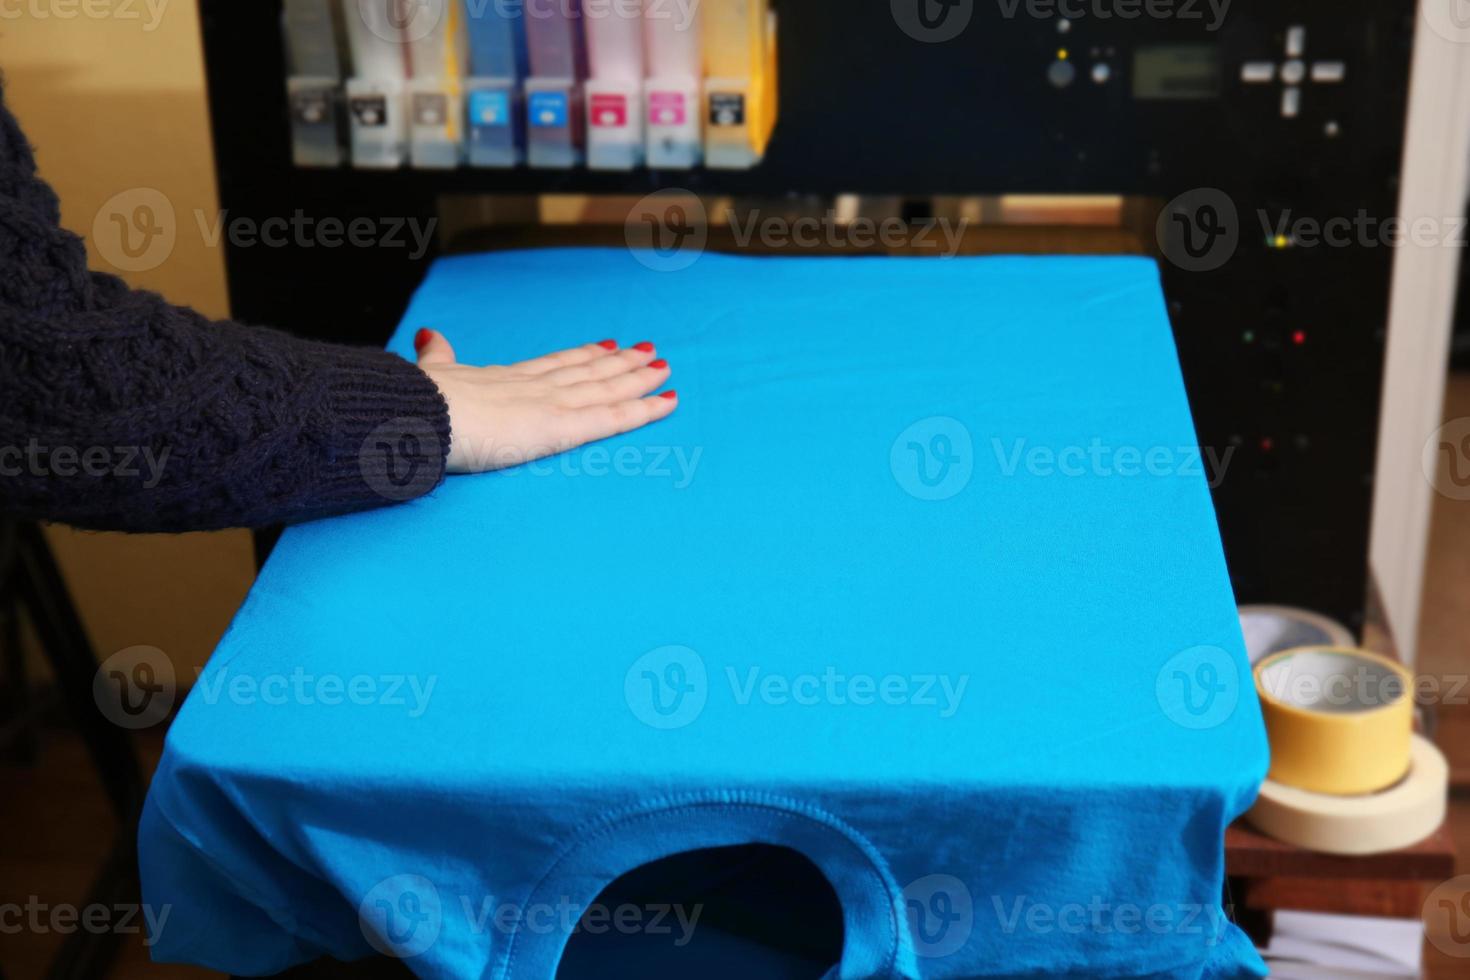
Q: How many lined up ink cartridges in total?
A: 8